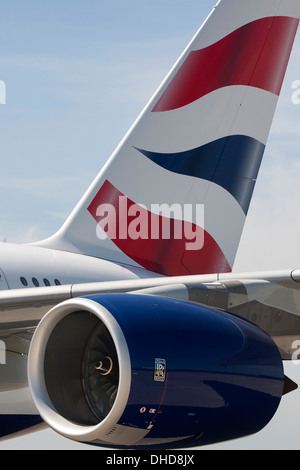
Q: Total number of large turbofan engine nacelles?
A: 1